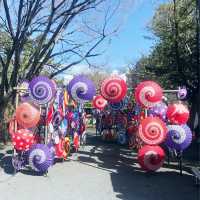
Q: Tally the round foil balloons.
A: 0